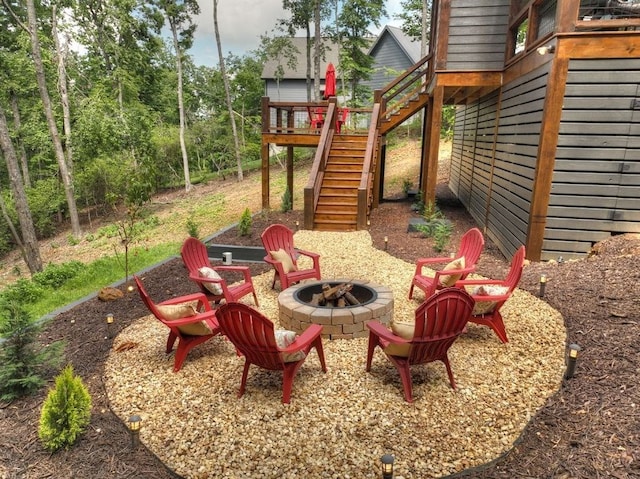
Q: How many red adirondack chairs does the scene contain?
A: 7